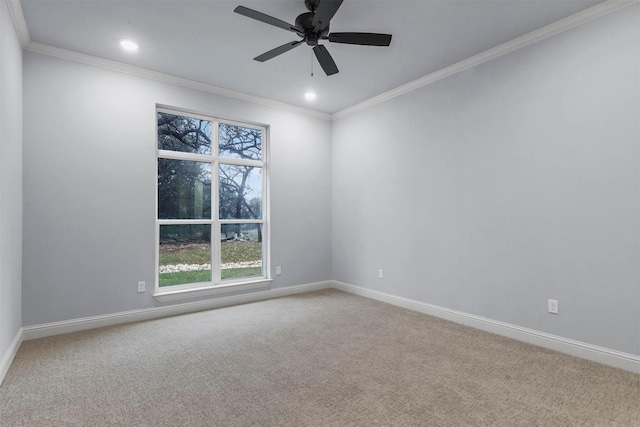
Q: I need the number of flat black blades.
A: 5